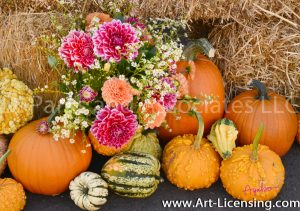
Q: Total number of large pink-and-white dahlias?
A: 3